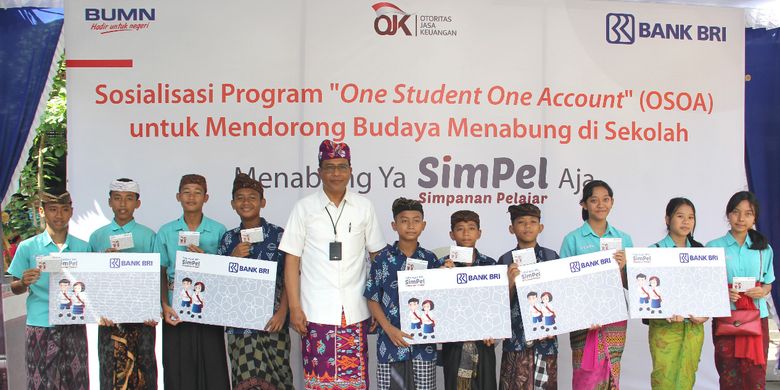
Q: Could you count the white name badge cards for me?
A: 9